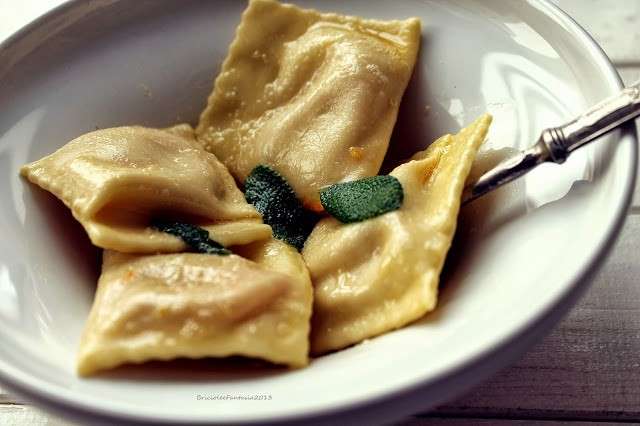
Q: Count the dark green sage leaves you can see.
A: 3